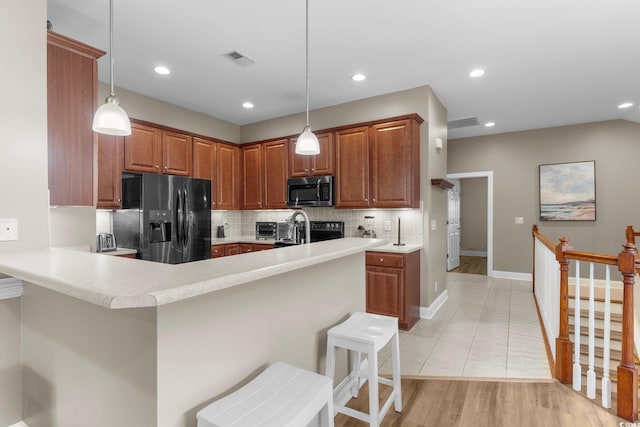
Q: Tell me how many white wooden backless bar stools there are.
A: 2